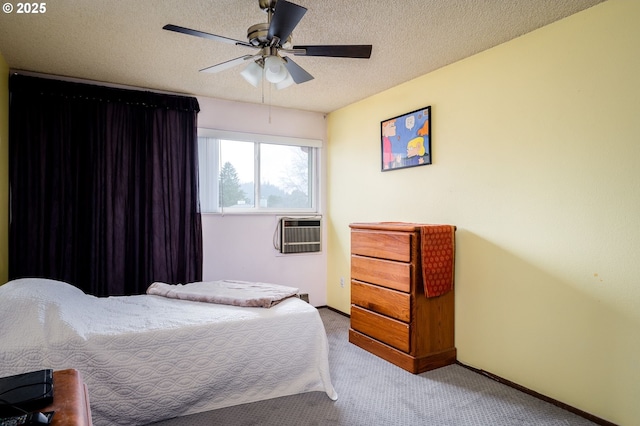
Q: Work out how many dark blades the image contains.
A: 4